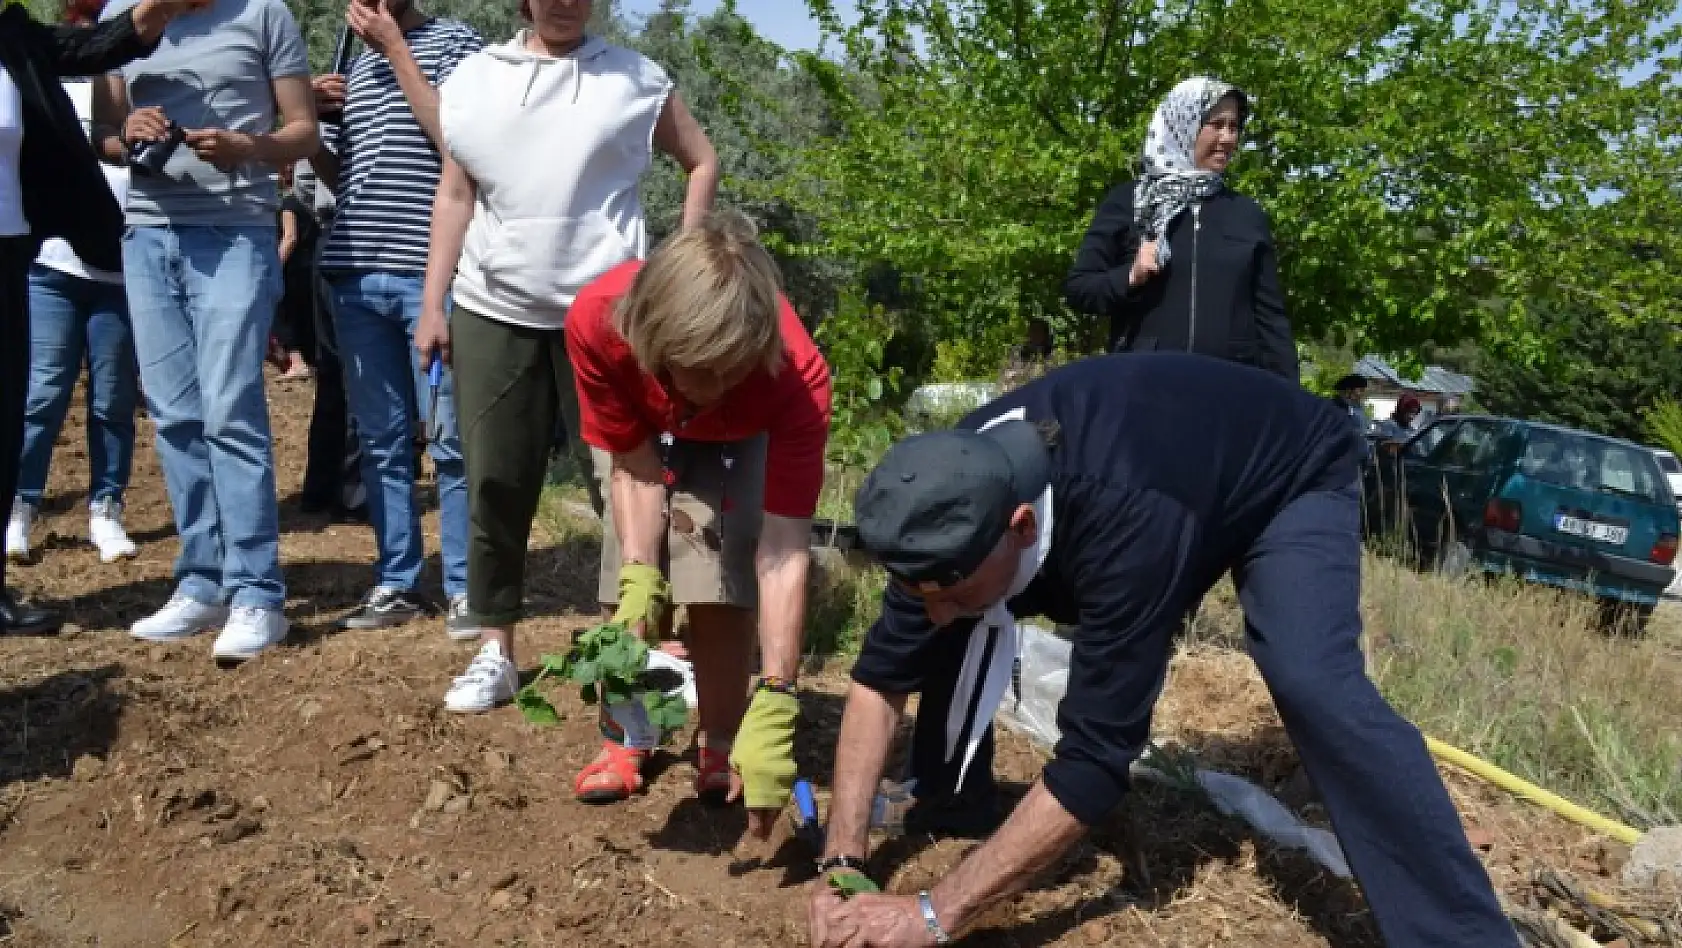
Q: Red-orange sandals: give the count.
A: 2